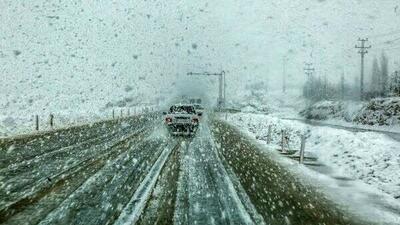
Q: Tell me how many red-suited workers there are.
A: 0